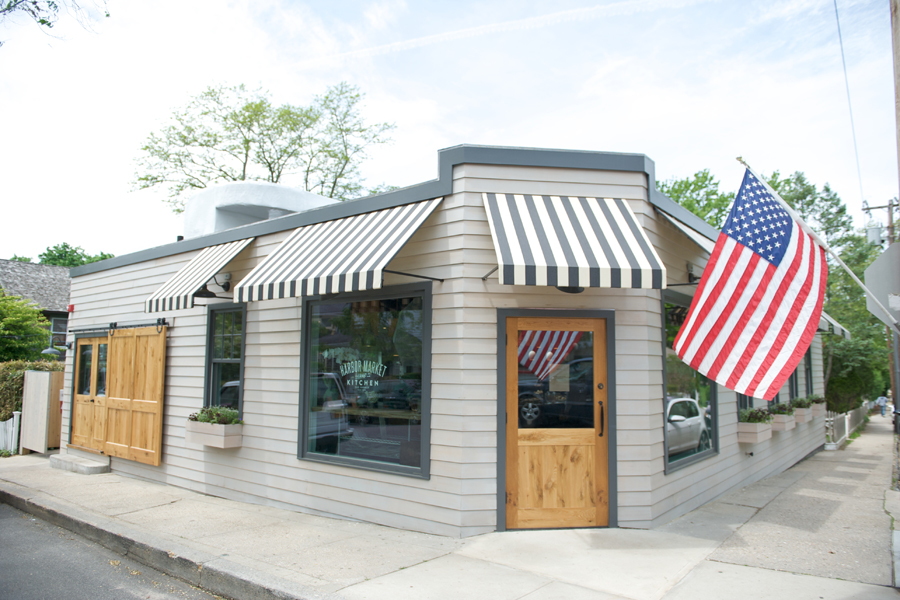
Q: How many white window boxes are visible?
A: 5